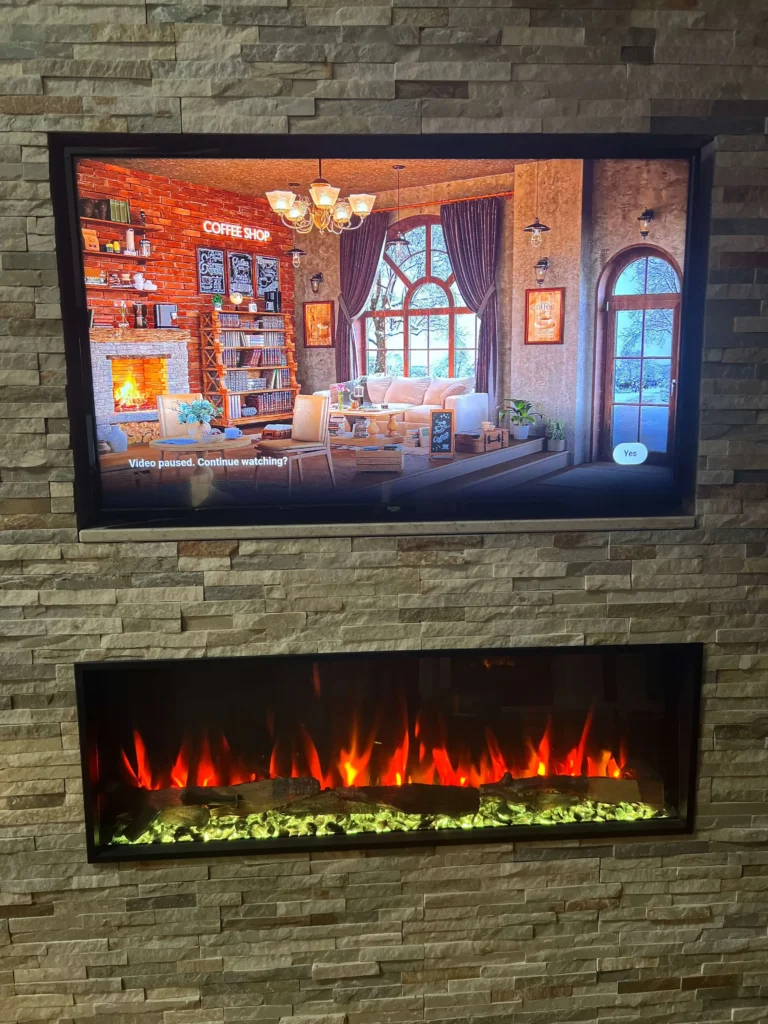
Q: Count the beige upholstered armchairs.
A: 2